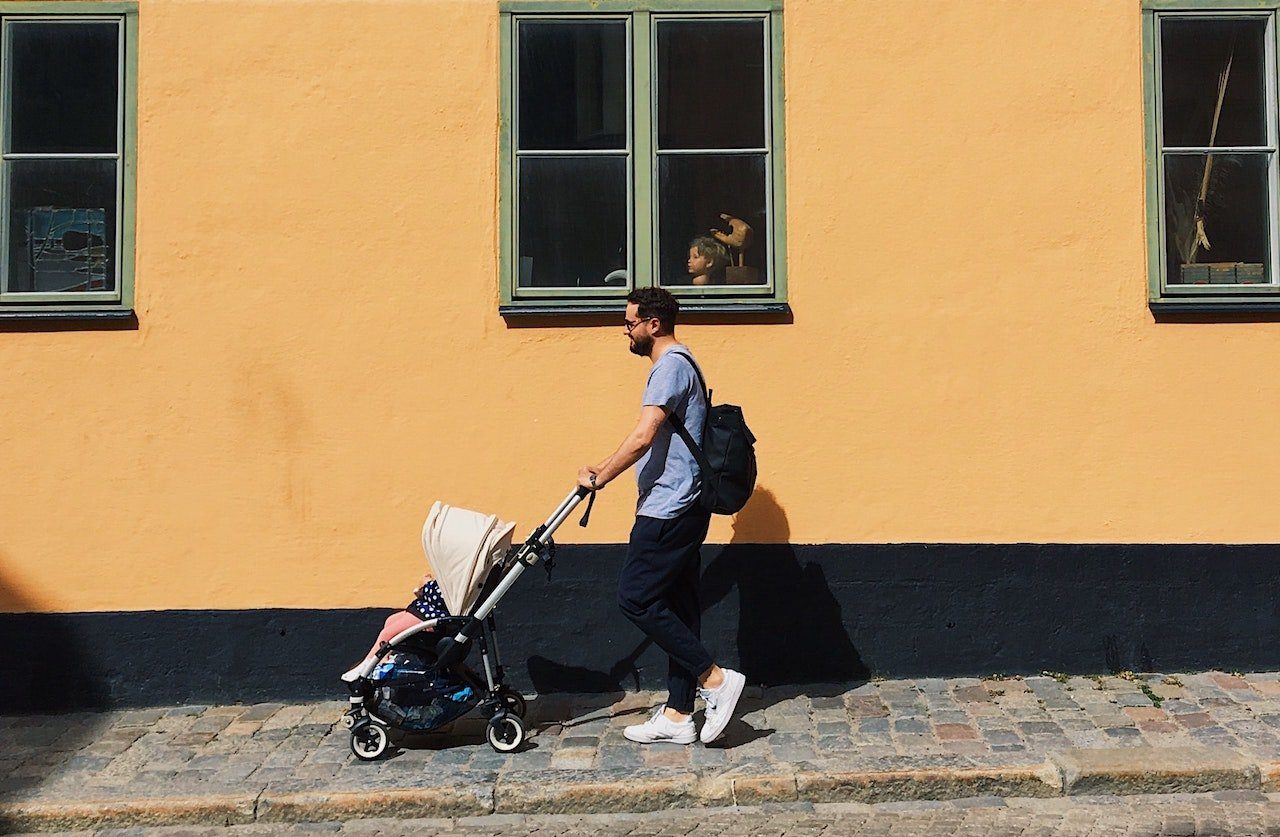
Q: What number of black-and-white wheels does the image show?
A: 2